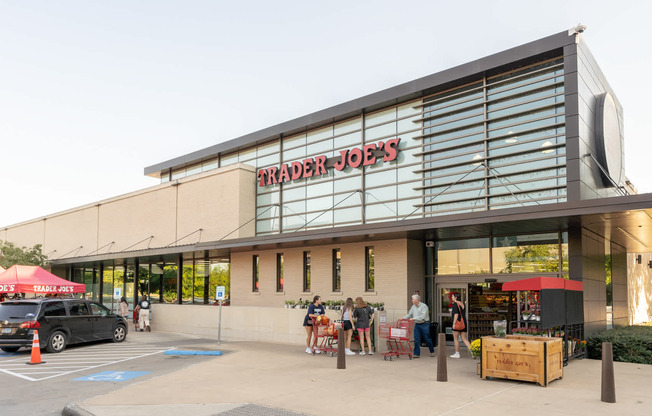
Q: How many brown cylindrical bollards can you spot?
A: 3